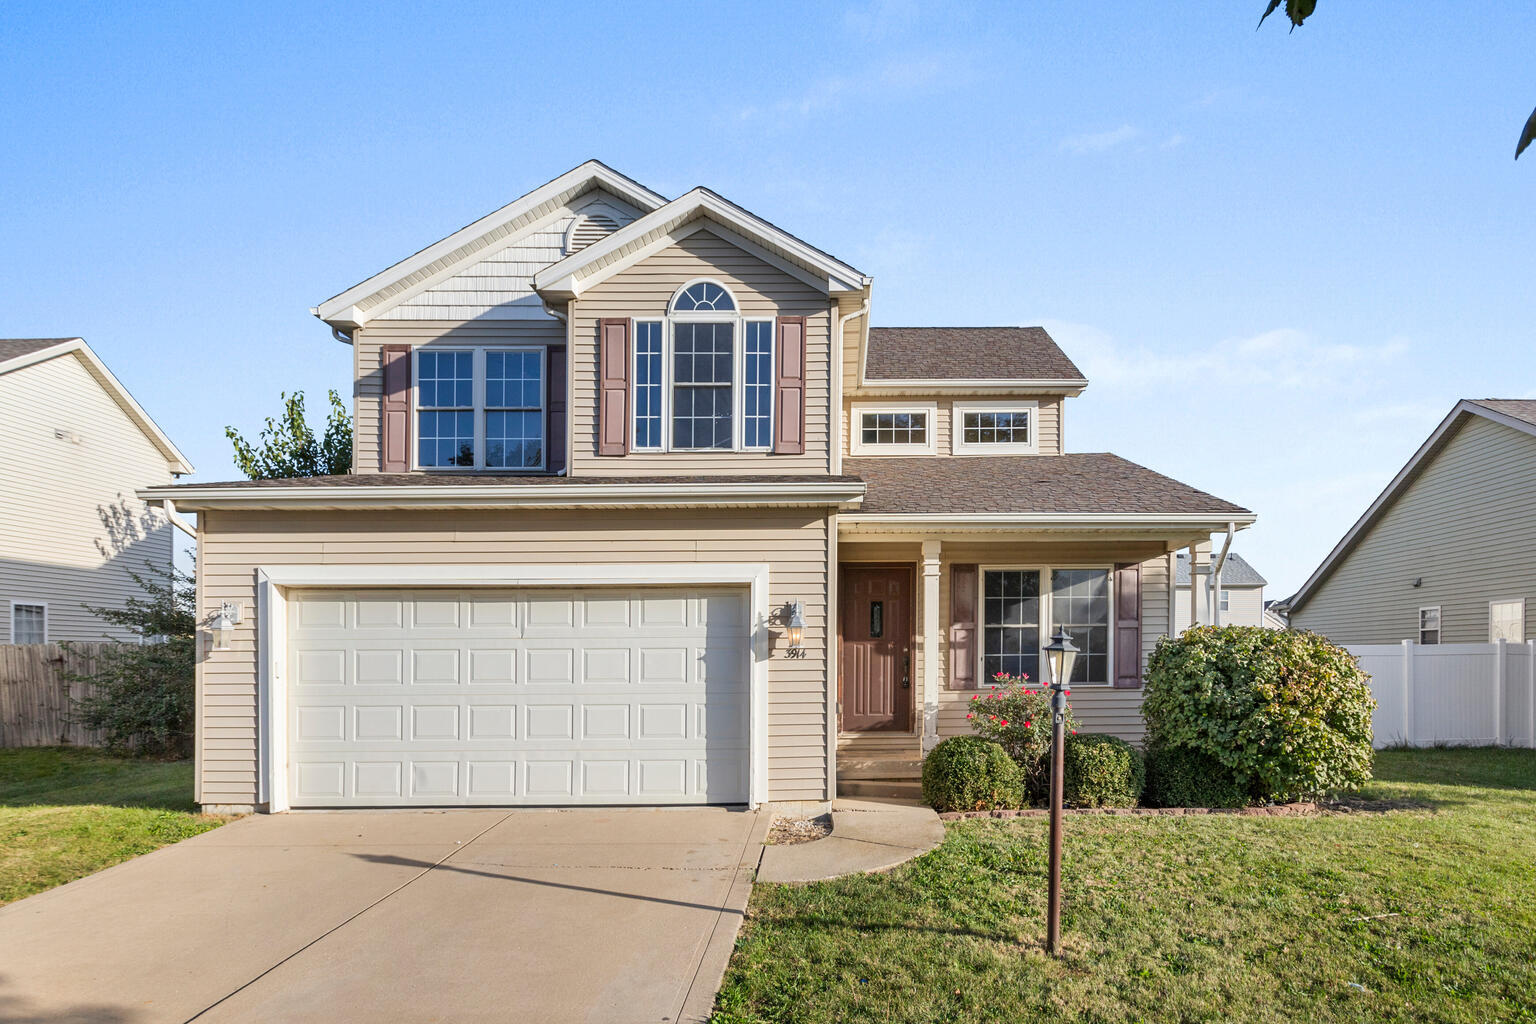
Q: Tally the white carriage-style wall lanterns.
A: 2